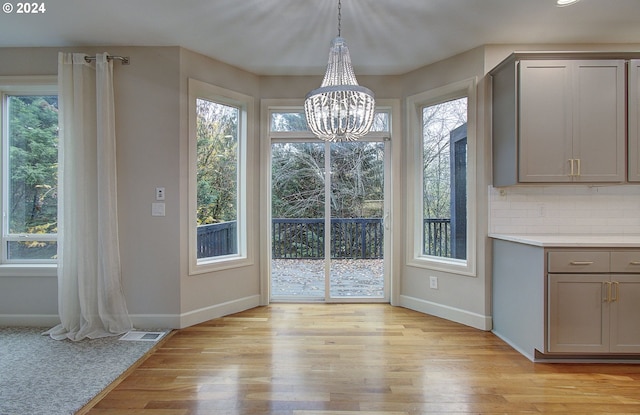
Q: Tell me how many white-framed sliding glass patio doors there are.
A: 1